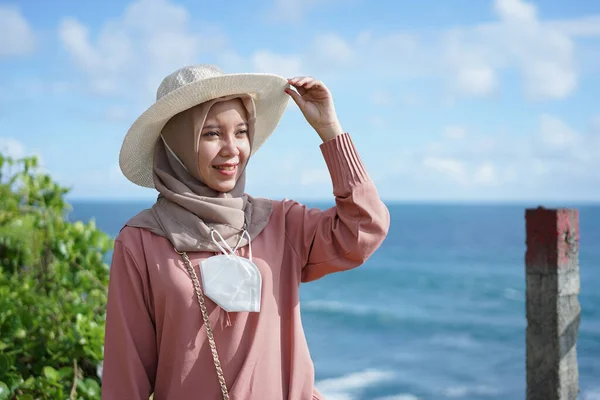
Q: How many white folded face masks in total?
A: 1